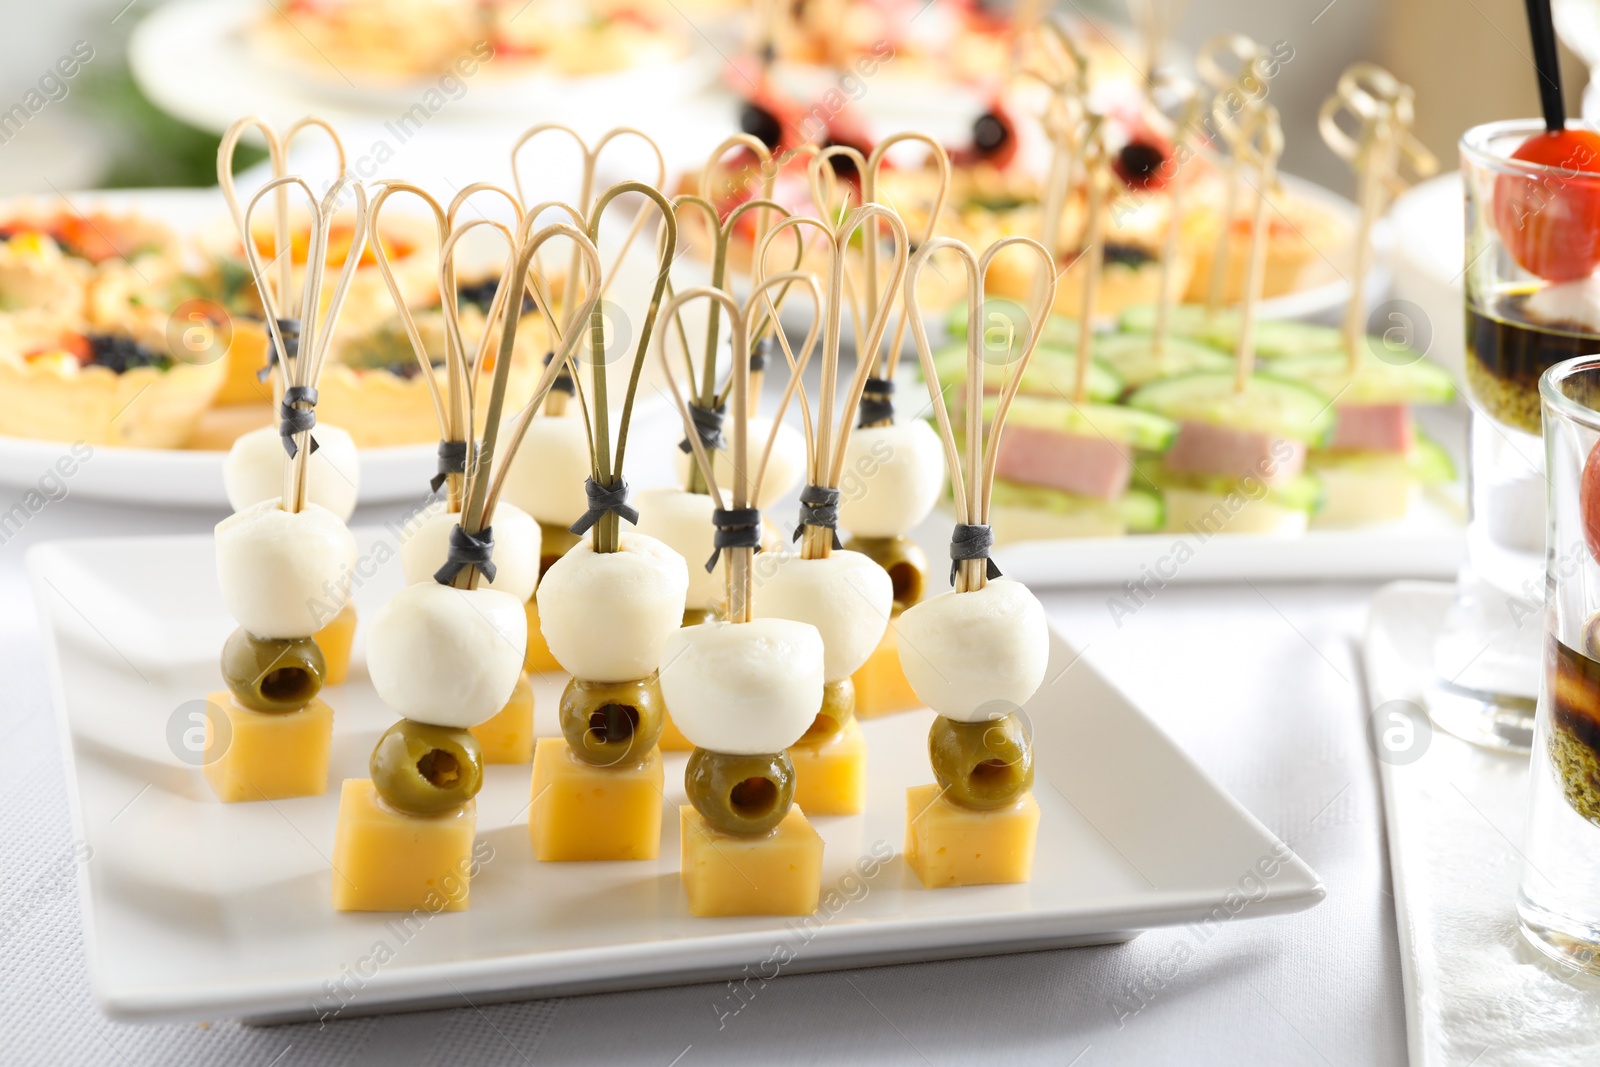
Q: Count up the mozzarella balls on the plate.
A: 12